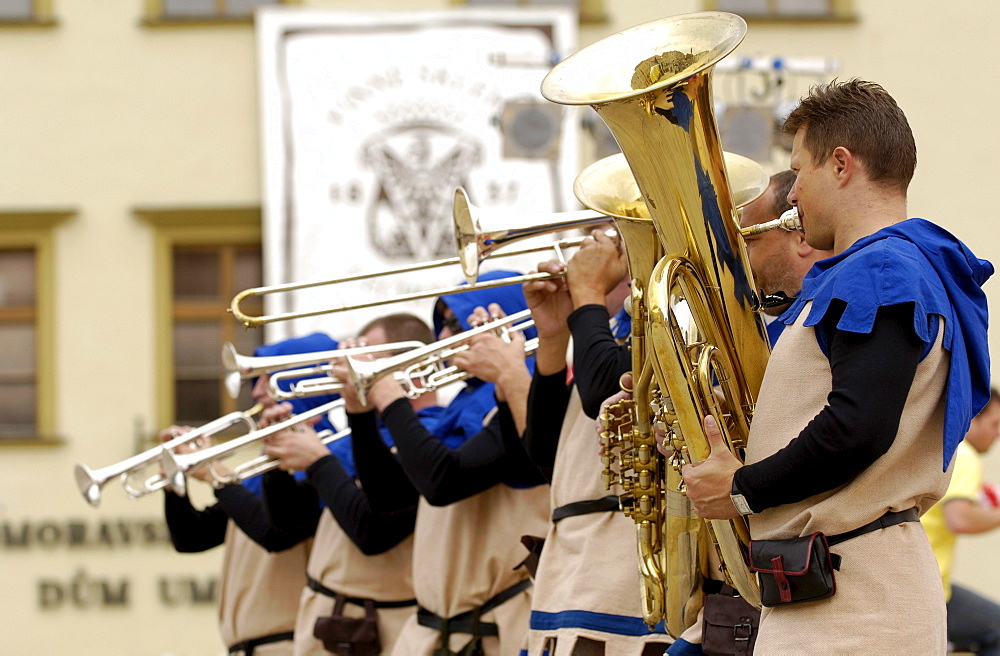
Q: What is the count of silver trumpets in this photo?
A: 4